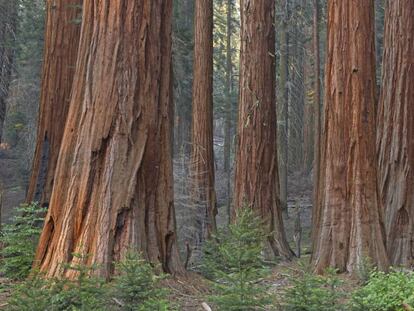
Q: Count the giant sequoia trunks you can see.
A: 6